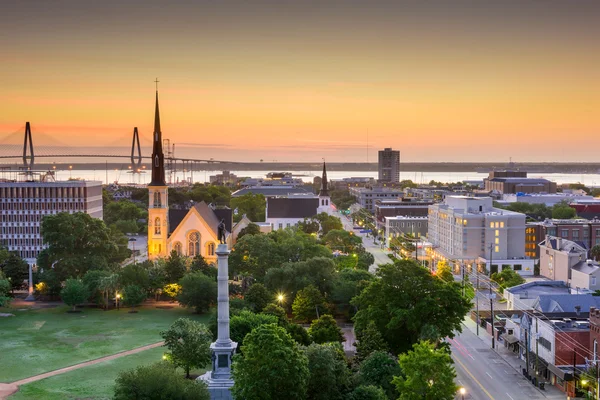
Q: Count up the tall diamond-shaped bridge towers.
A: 2